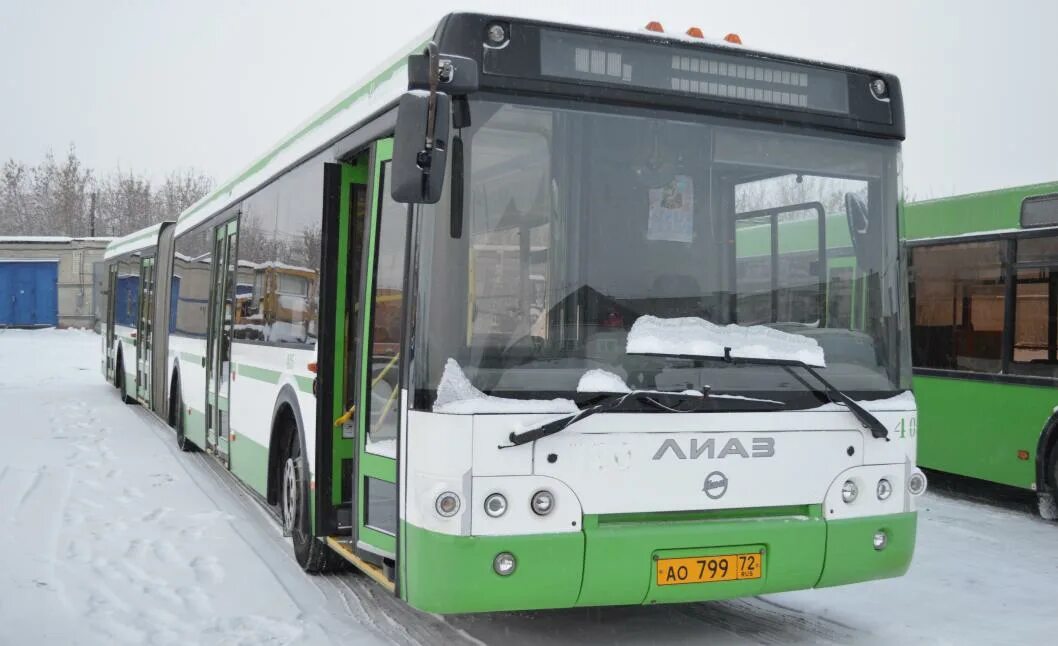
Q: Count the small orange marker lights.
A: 3